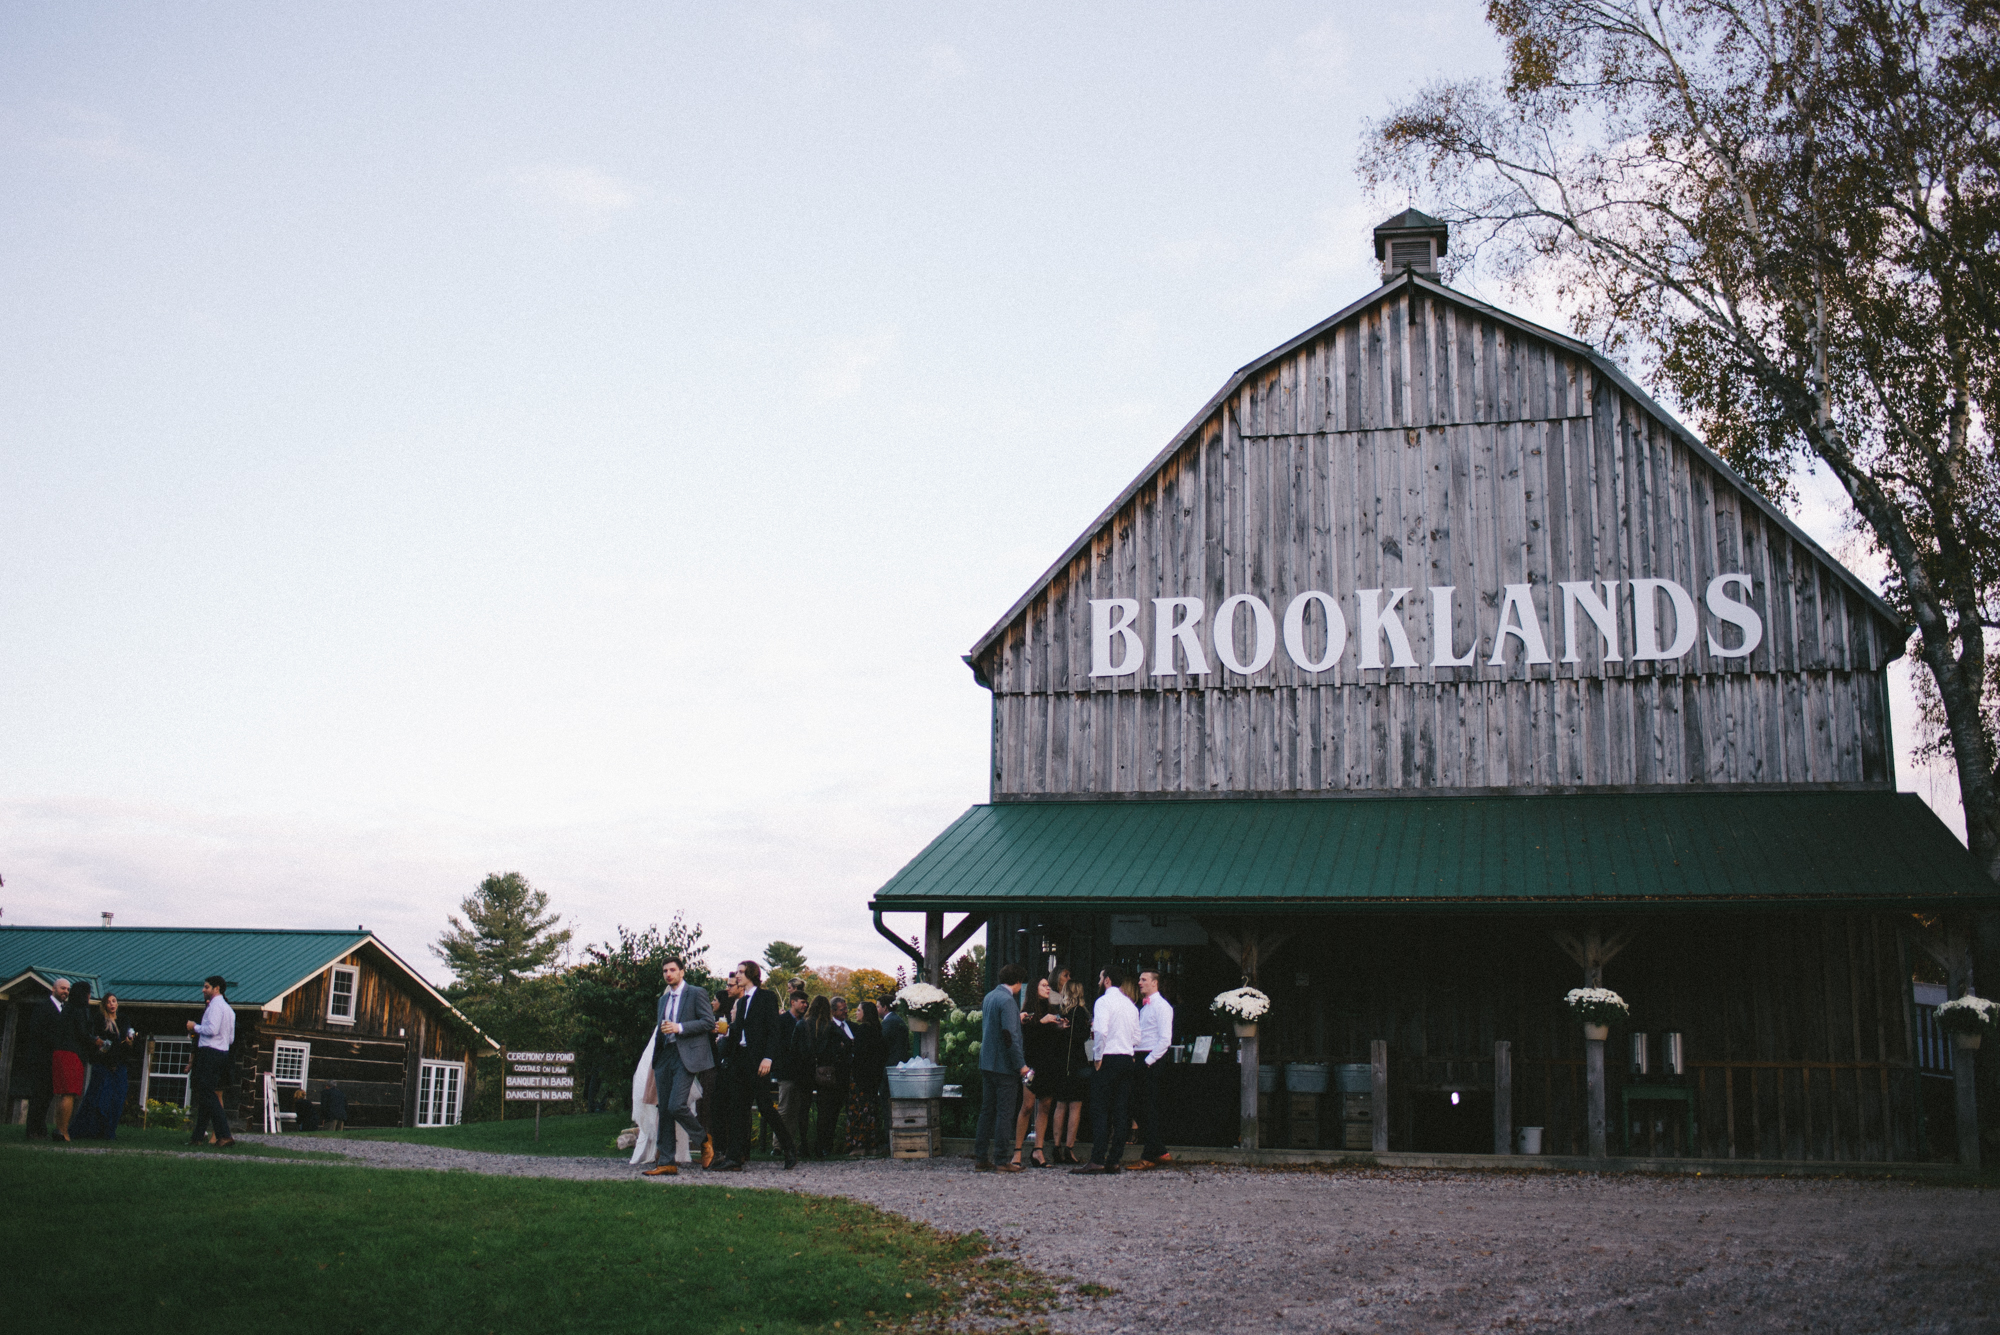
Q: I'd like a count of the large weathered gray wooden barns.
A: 1